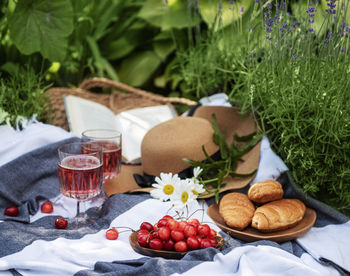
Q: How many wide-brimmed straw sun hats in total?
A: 1